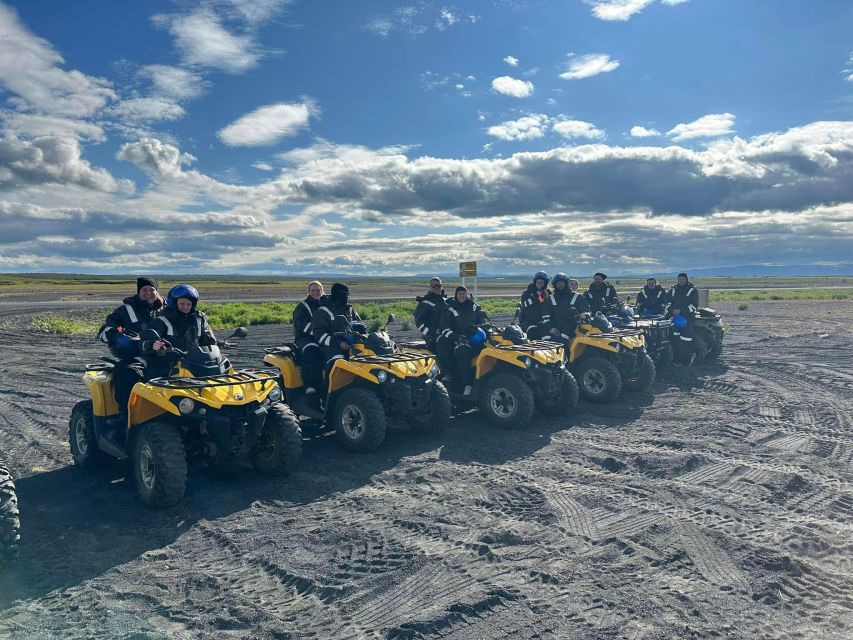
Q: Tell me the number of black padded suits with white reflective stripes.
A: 11